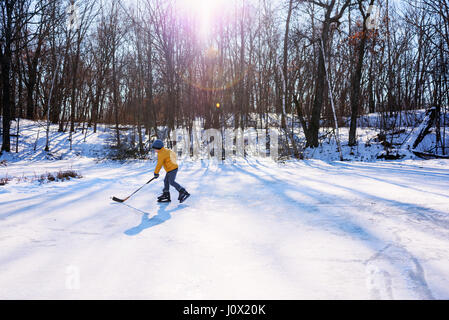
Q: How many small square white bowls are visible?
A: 0